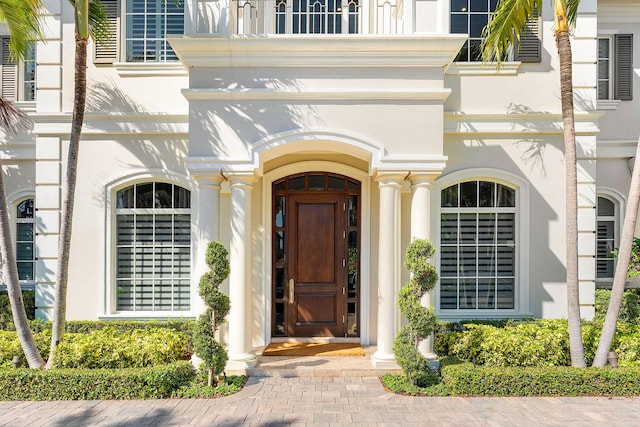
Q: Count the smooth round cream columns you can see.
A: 4